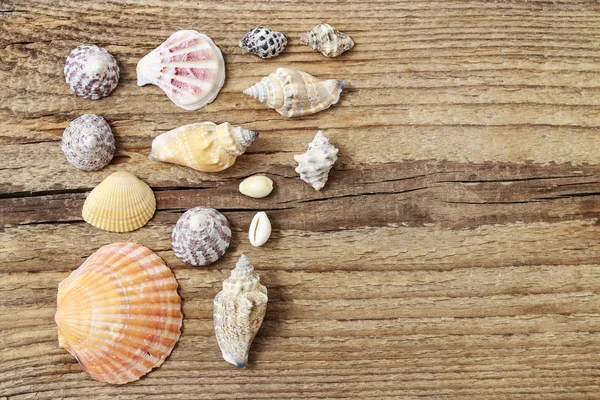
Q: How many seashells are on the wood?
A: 14